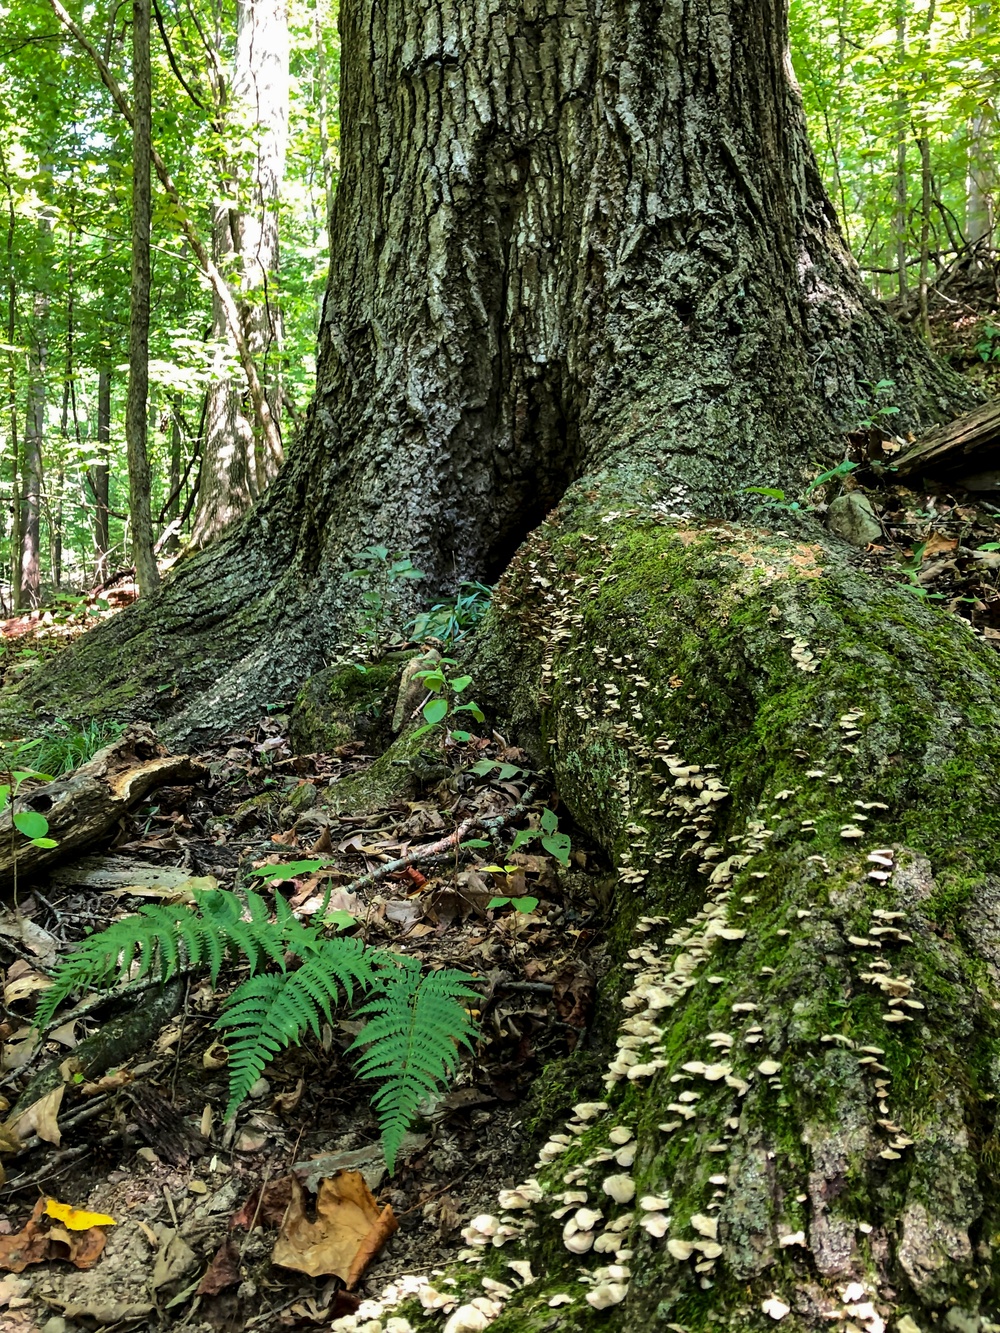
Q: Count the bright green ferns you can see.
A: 3